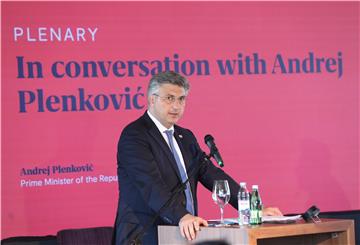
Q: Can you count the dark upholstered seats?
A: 2